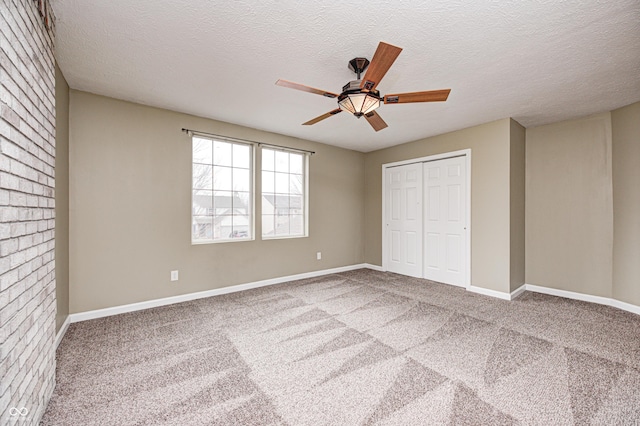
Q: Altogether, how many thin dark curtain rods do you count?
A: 1